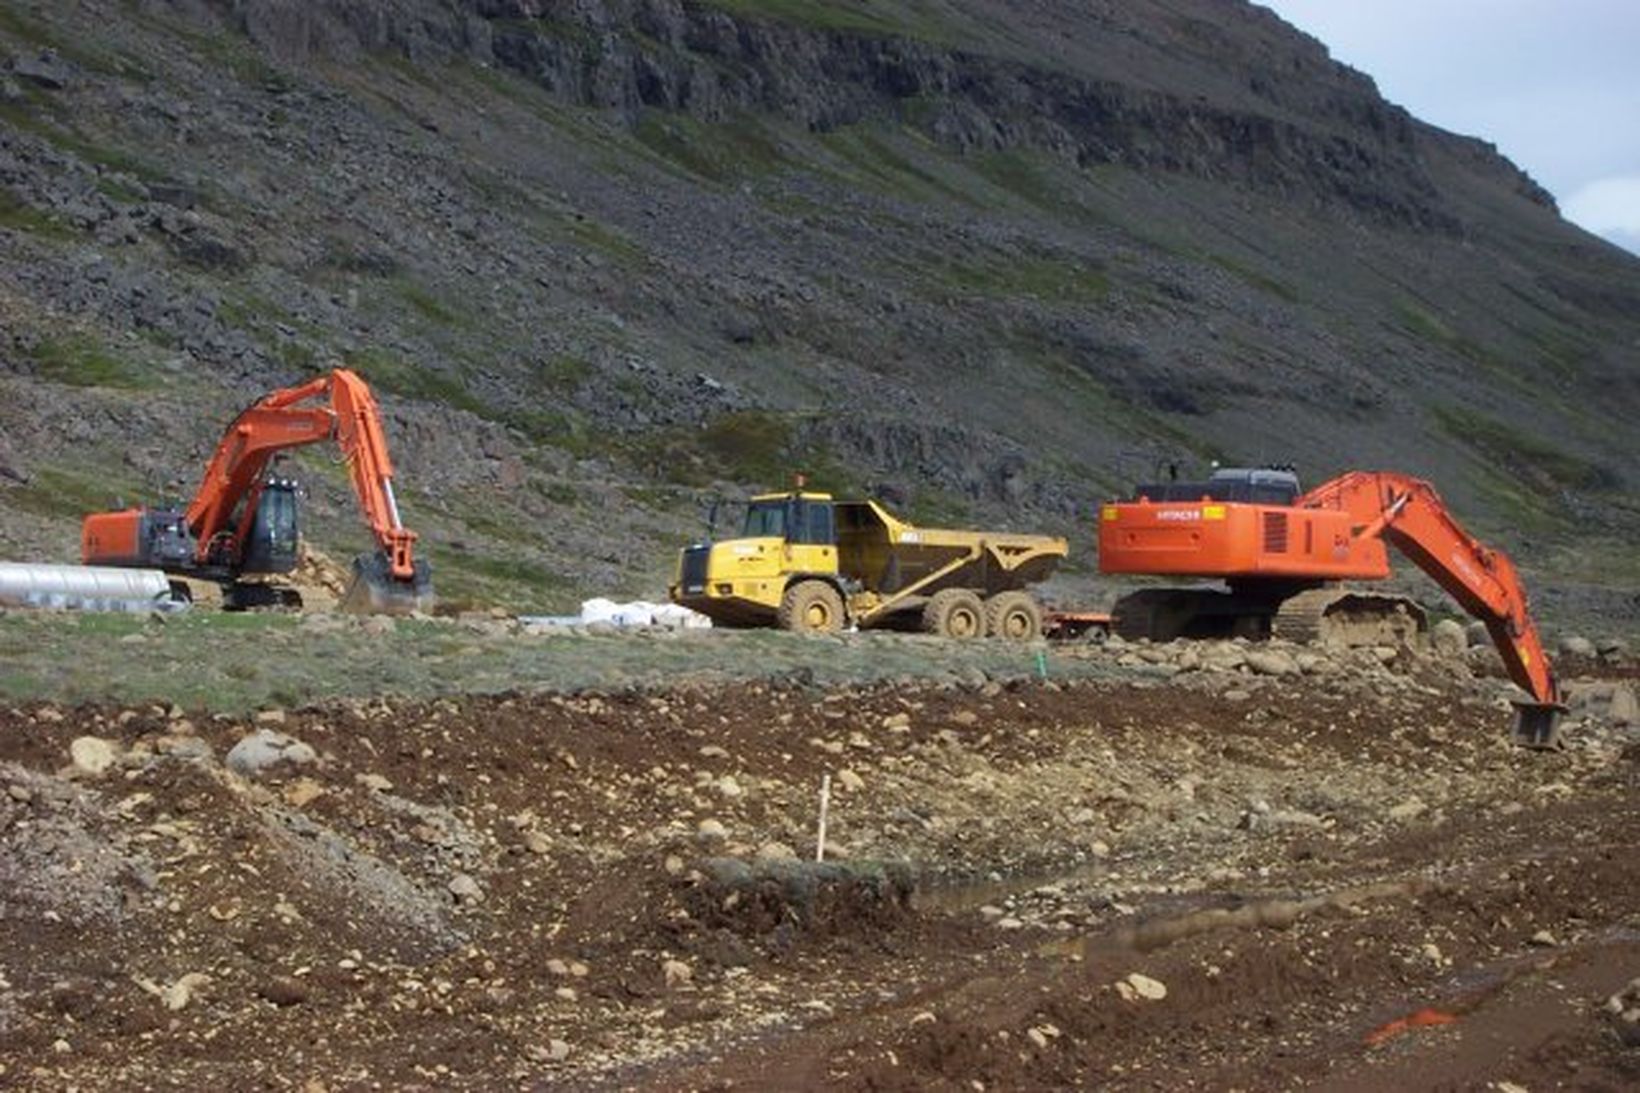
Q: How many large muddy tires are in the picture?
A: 3